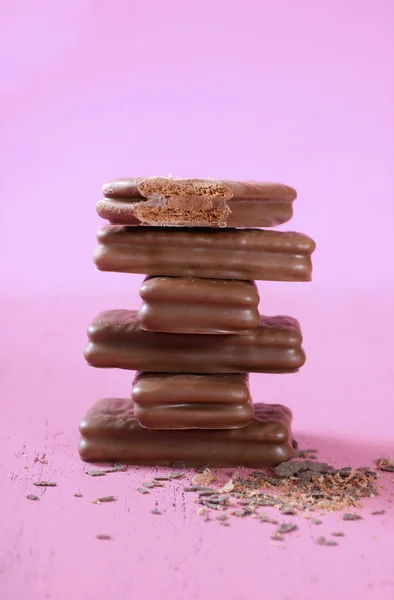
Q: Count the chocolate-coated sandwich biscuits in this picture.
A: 6